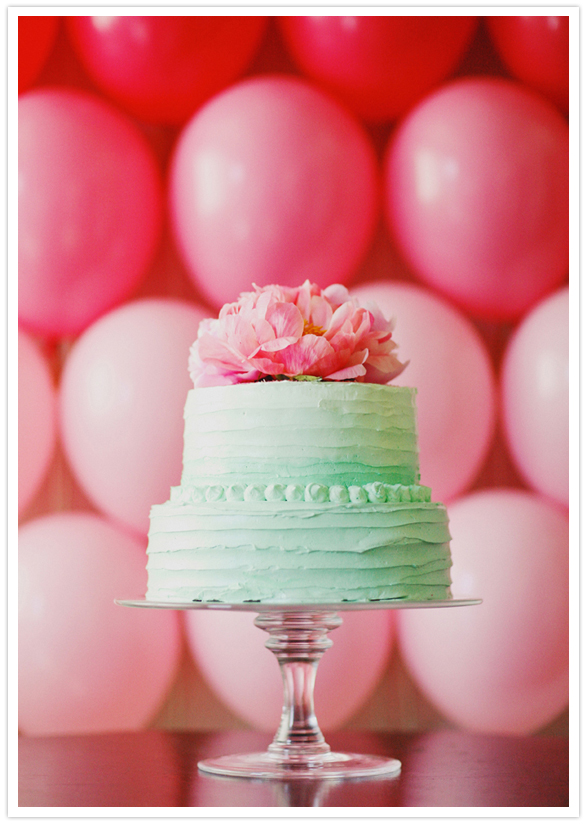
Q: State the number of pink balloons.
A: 10